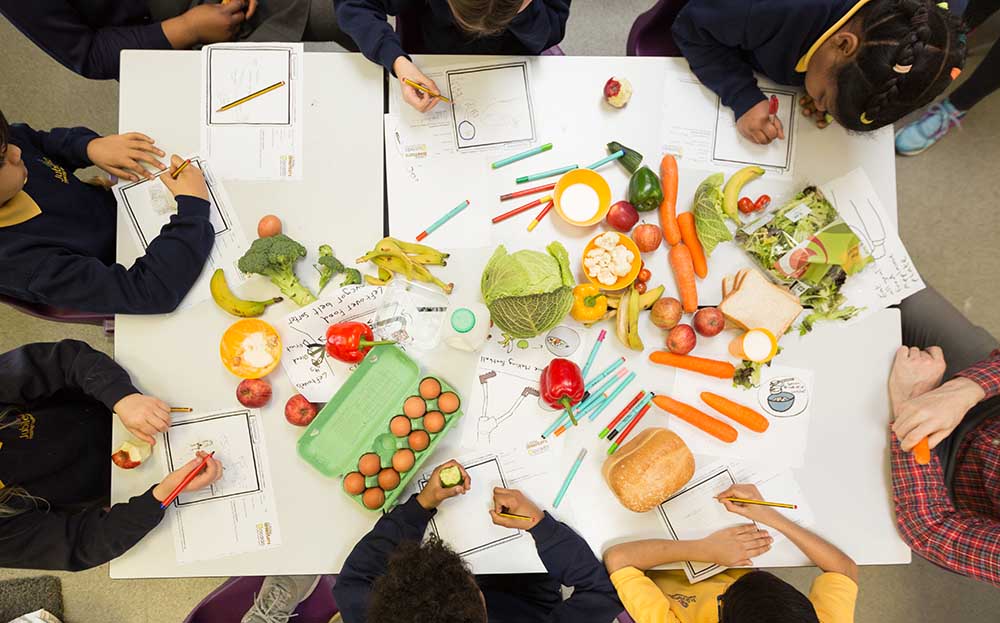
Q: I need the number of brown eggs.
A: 12